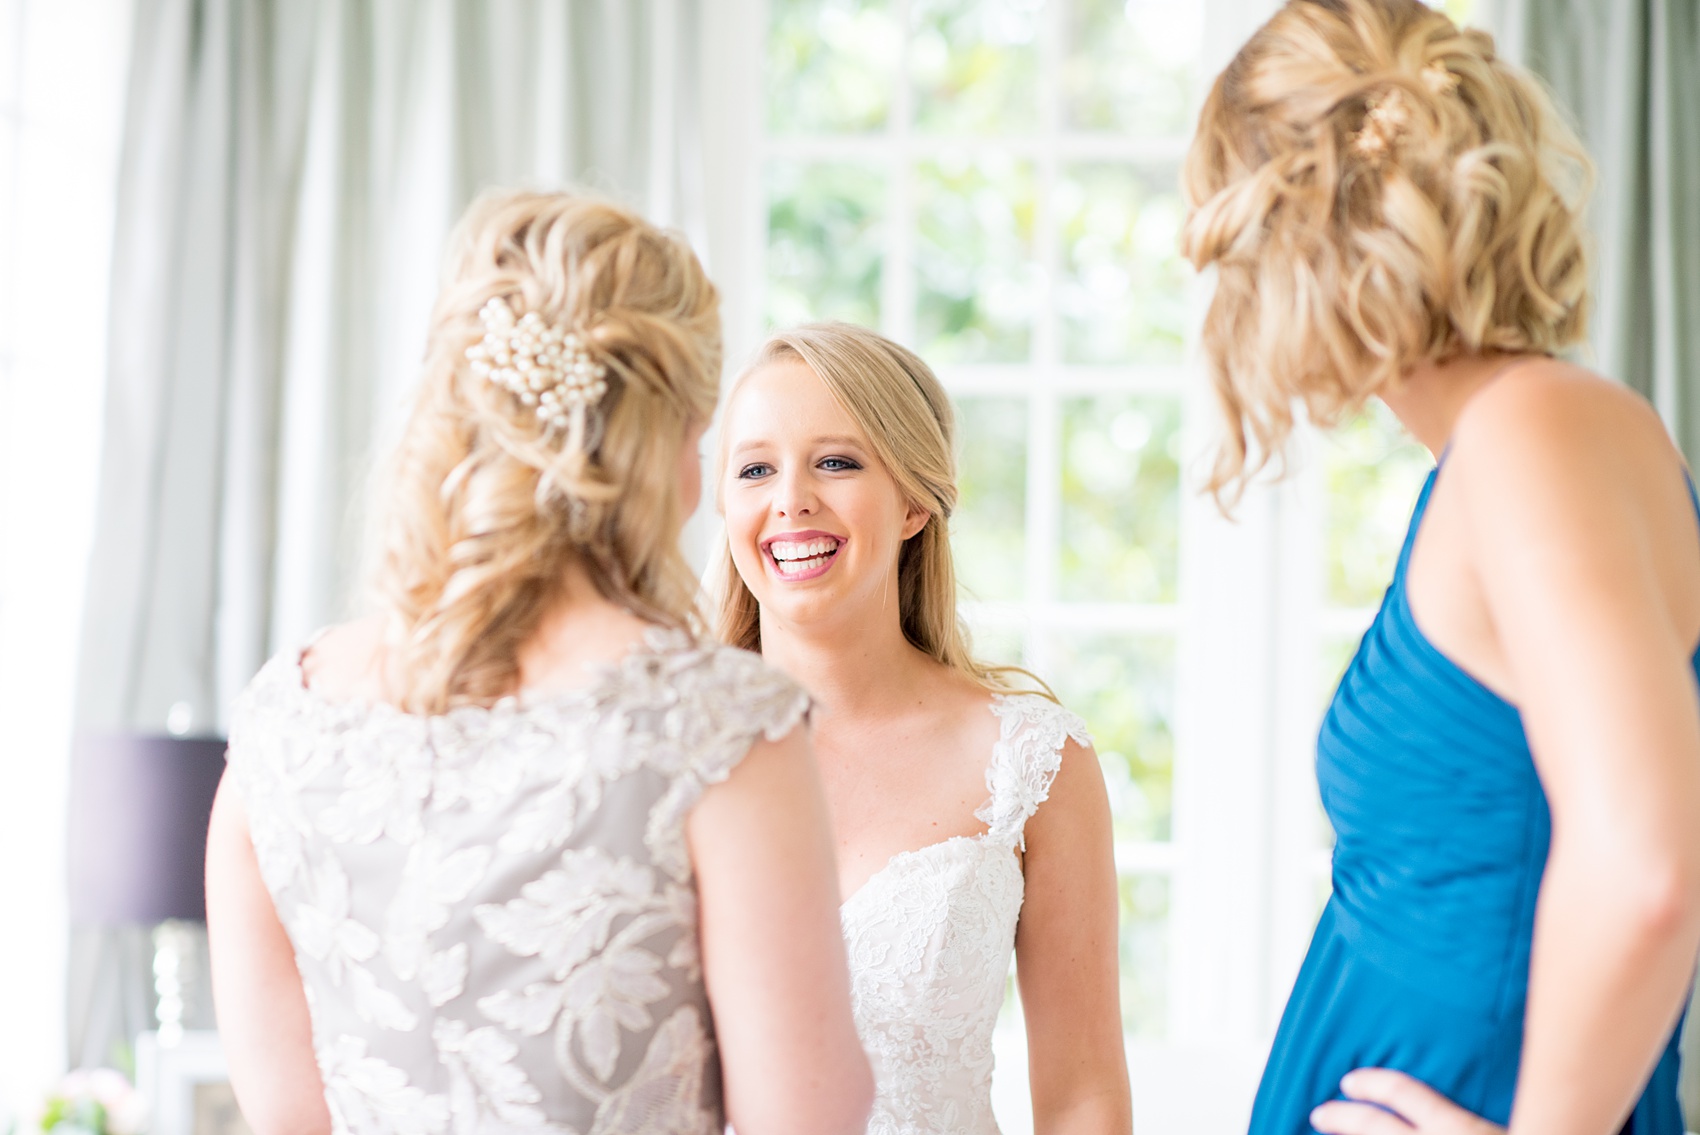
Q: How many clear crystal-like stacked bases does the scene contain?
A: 1